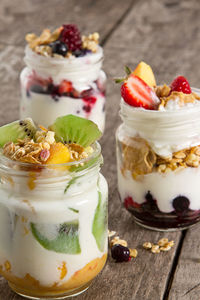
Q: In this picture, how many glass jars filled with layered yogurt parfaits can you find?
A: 3